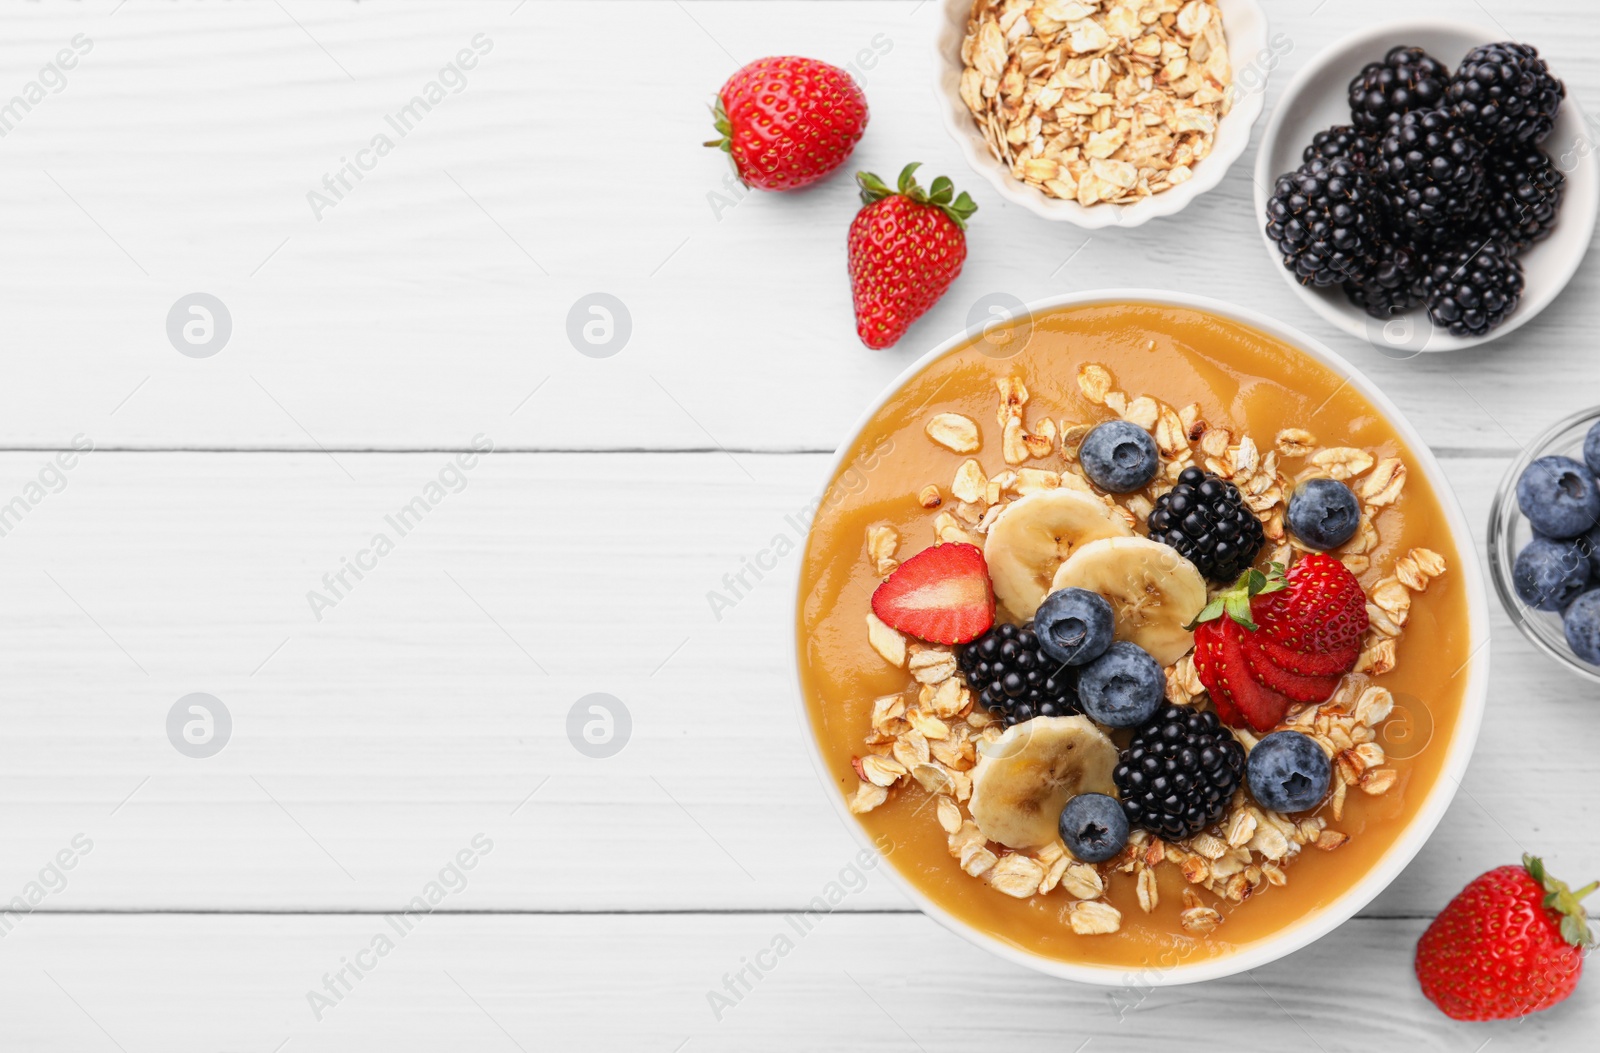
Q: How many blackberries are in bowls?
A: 11